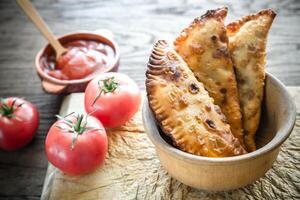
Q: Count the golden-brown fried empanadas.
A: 3